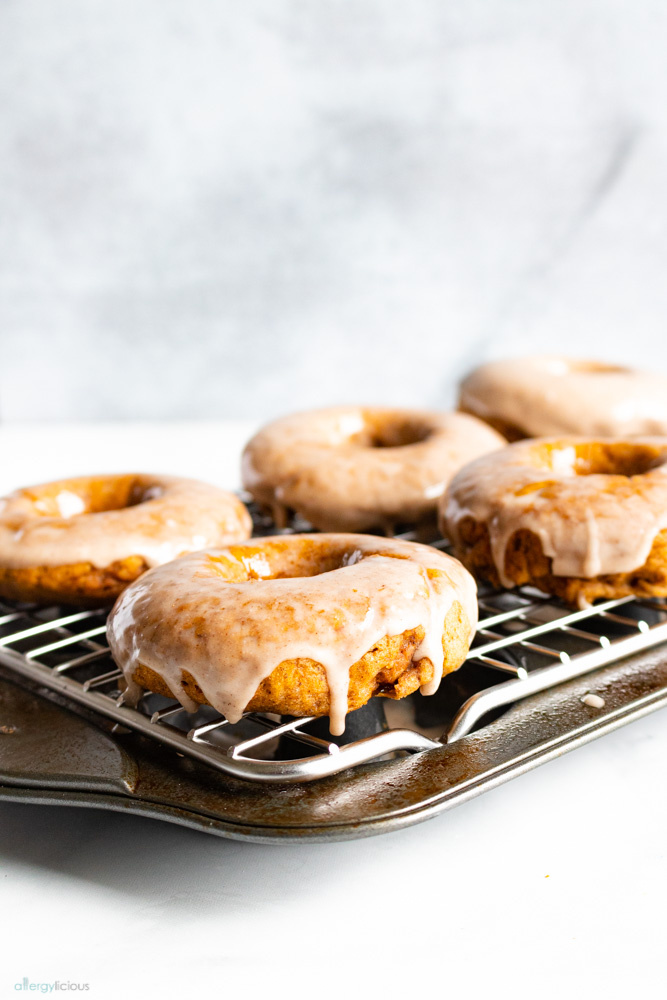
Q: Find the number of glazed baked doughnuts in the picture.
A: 5